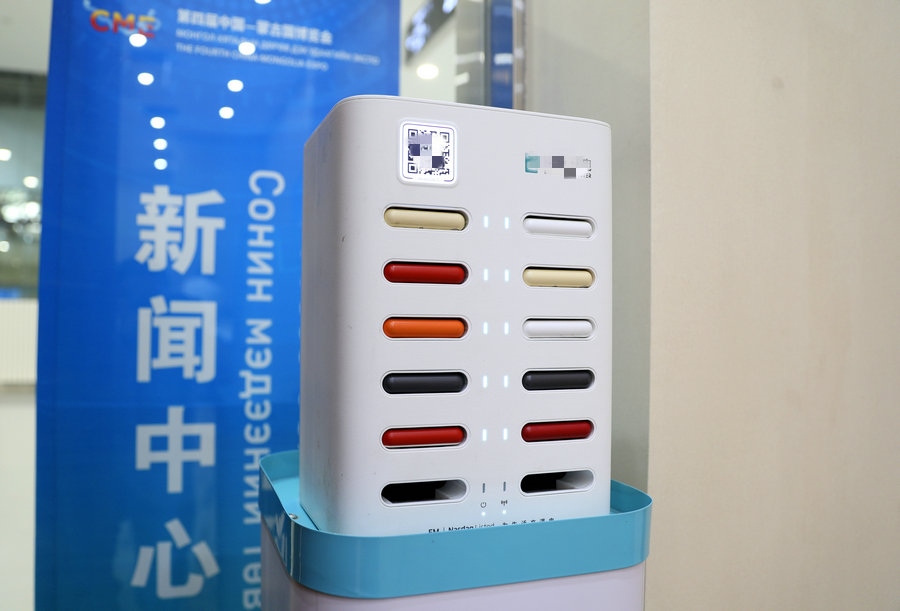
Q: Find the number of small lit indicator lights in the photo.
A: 12